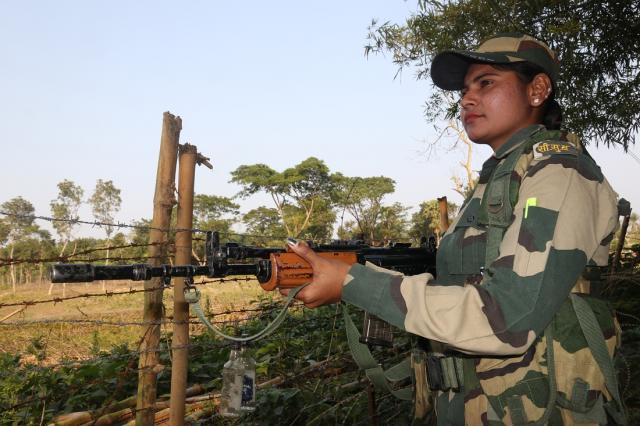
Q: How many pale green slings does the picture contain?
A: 1